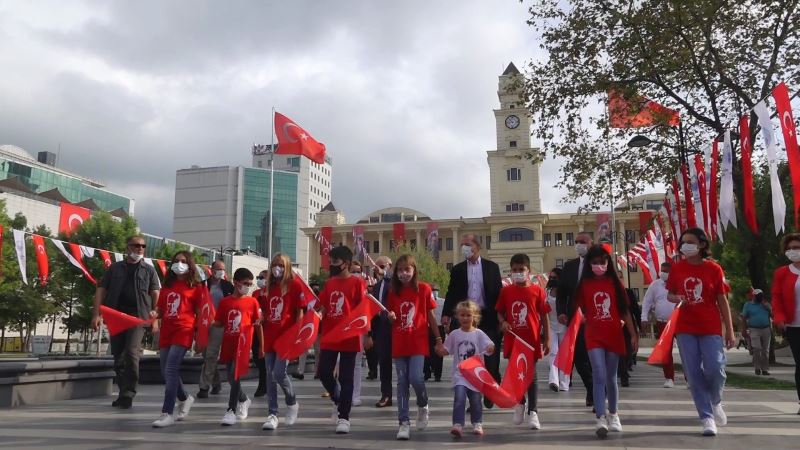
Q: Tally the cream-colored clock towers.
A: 1